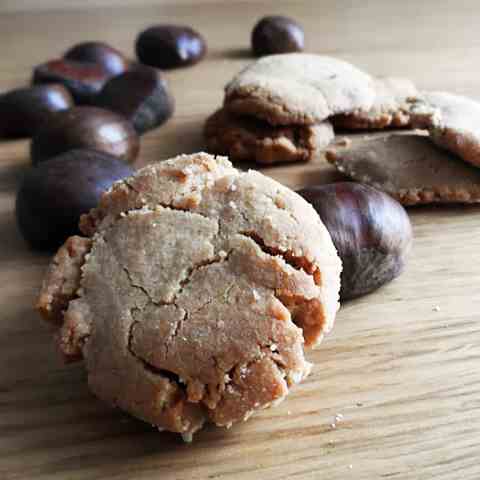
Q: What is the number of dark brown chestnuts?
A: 9